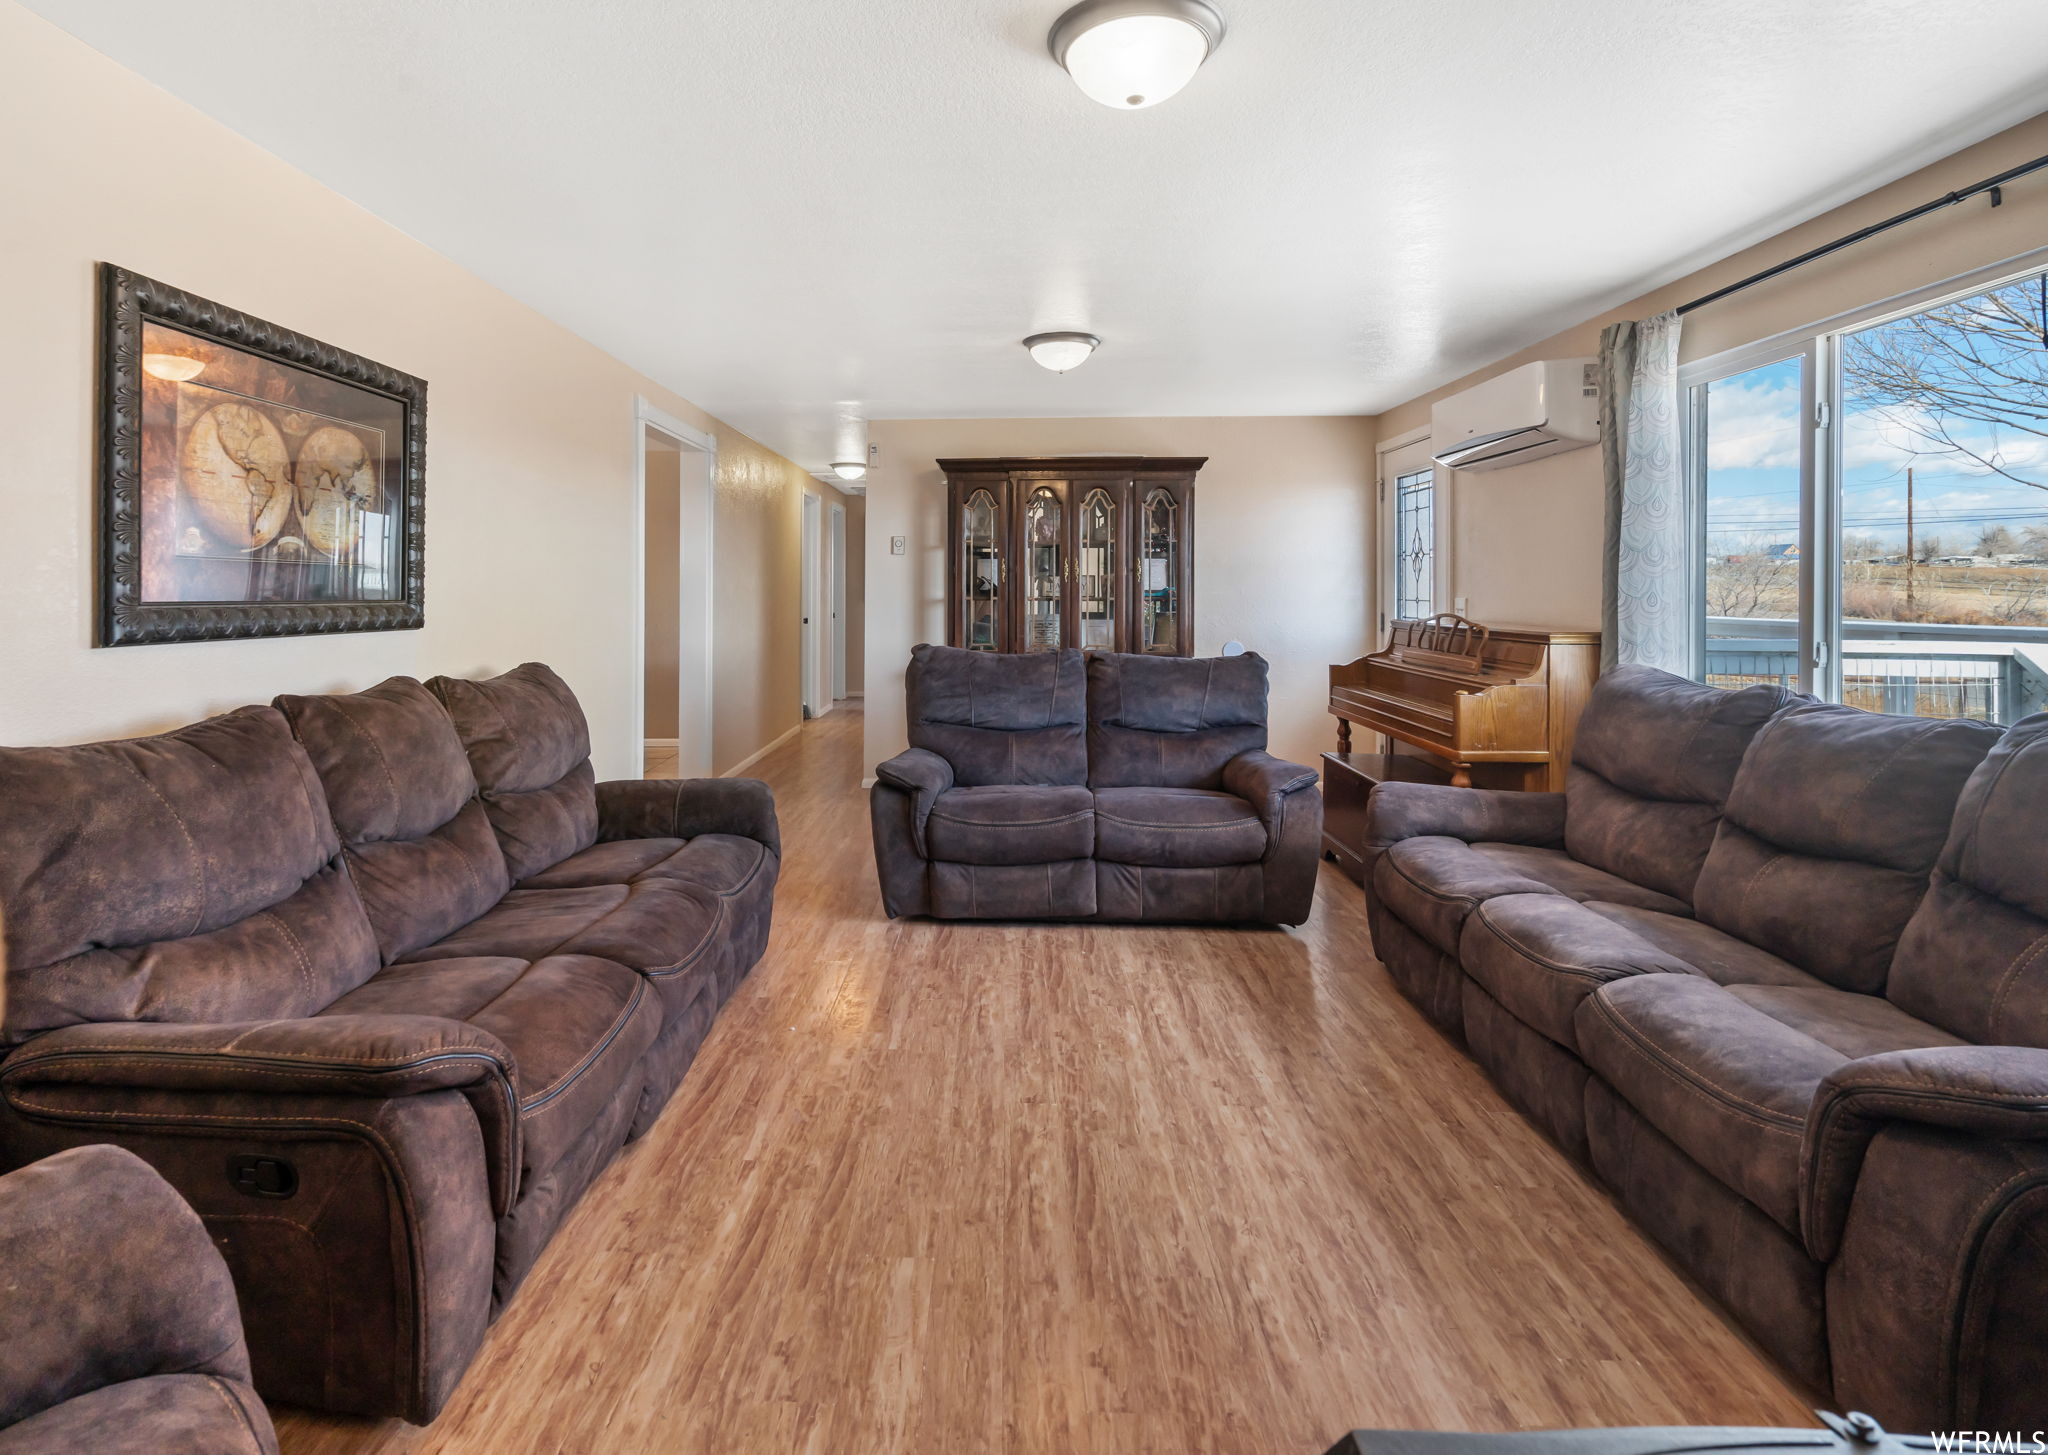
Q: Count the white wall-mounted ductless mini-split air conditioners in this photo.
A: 1